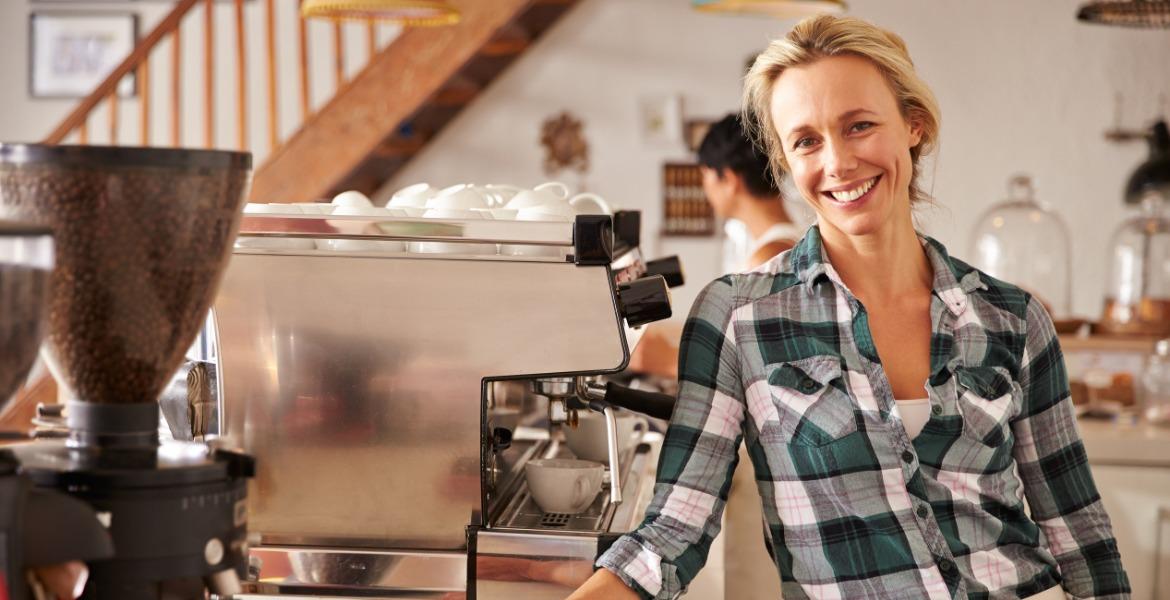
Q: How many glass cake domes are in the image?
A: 2